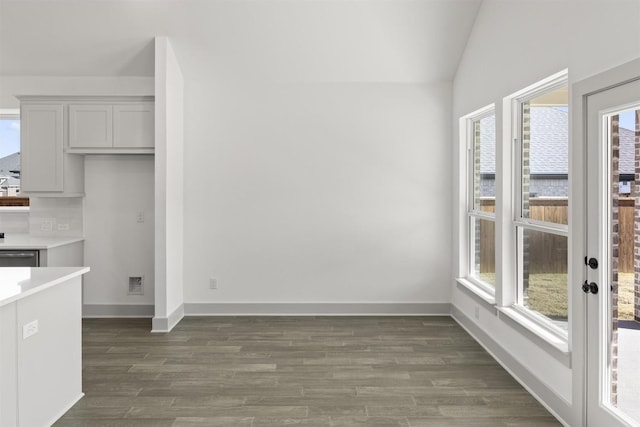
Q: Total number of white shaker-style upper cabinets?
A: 3